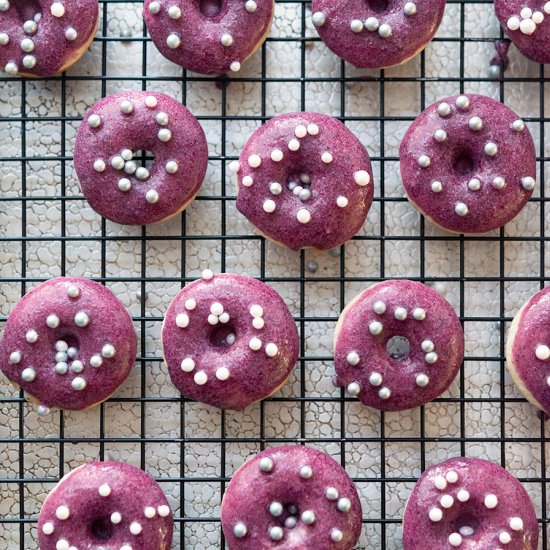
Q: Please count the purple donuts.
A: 14